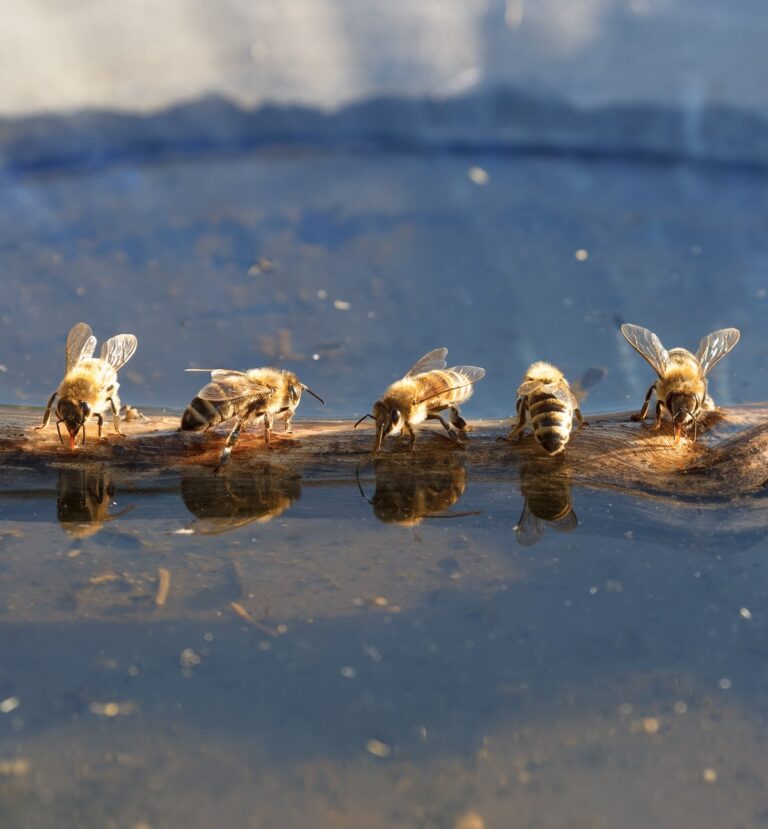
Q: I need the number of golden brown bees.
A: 5